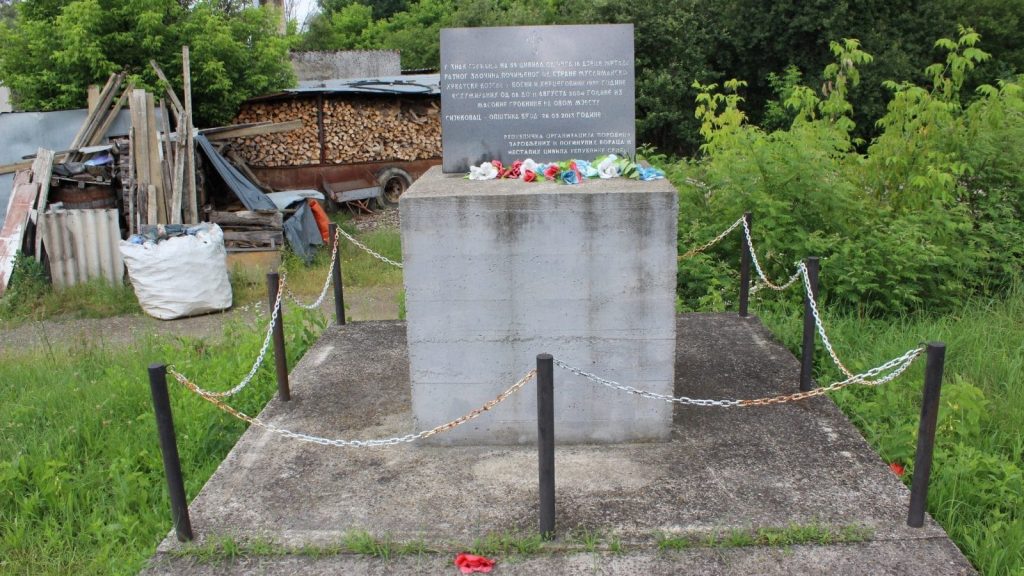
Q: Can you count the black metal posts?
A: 7